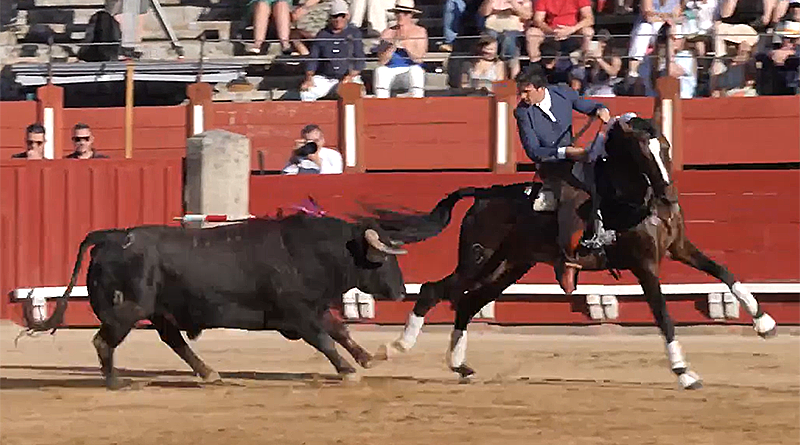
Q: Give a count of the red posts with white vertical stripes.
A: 5